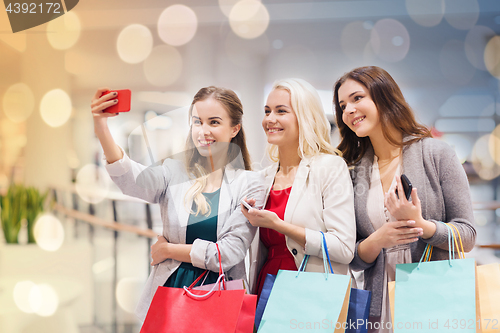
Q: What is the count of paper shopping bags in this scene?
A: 6